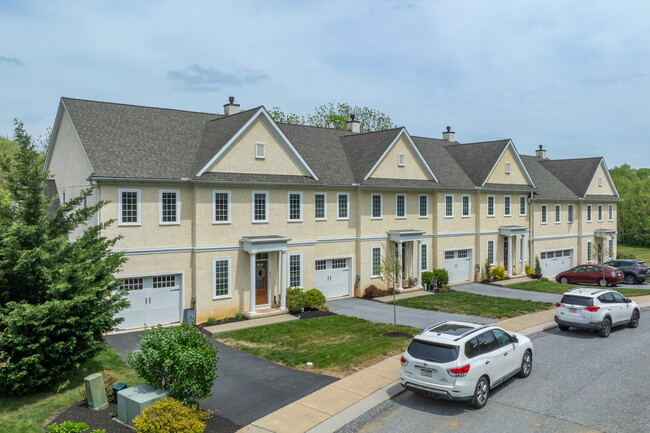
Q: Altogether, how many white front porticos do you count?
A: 4